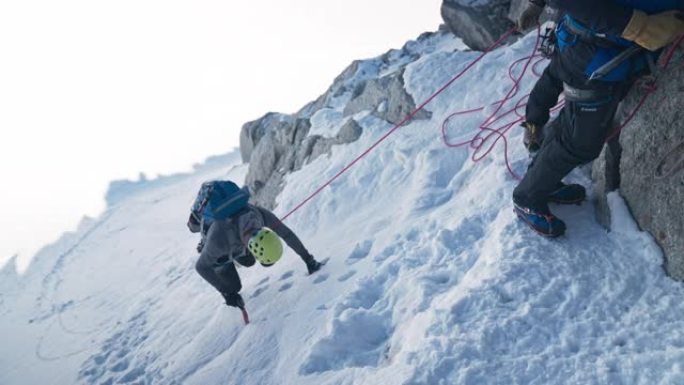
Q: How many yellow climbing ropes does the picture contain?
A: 0